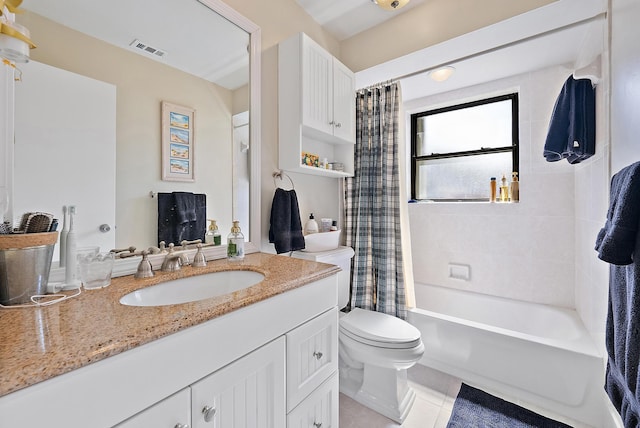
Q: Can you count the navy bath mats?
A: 1